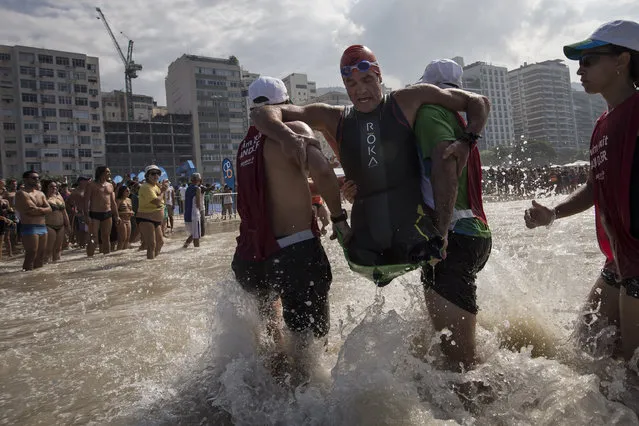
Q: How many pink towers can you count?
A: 0